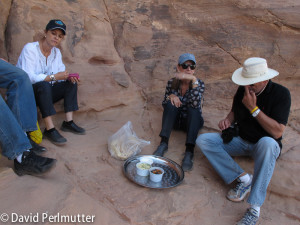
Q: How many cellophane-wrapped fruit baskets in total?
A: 0